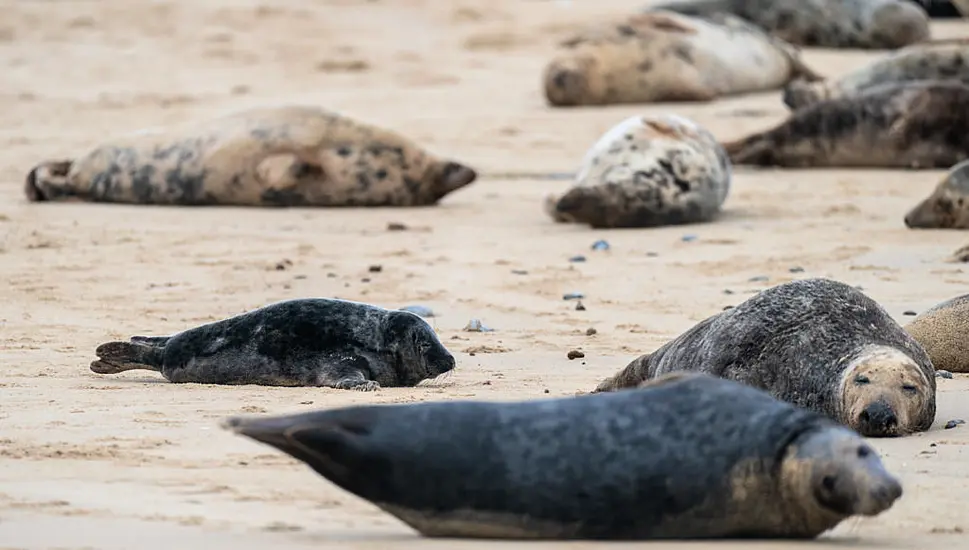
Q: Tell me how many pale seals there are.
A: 3